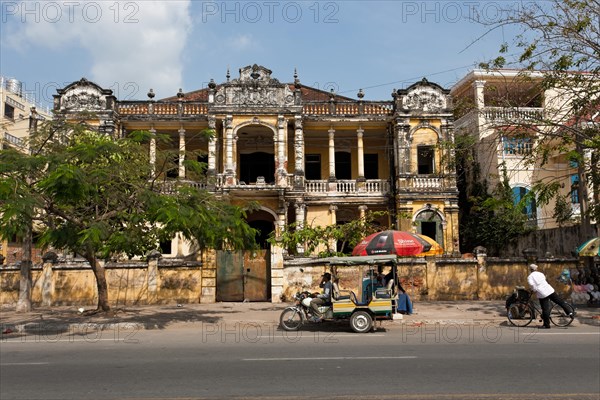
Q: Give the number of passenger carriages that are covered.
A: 1